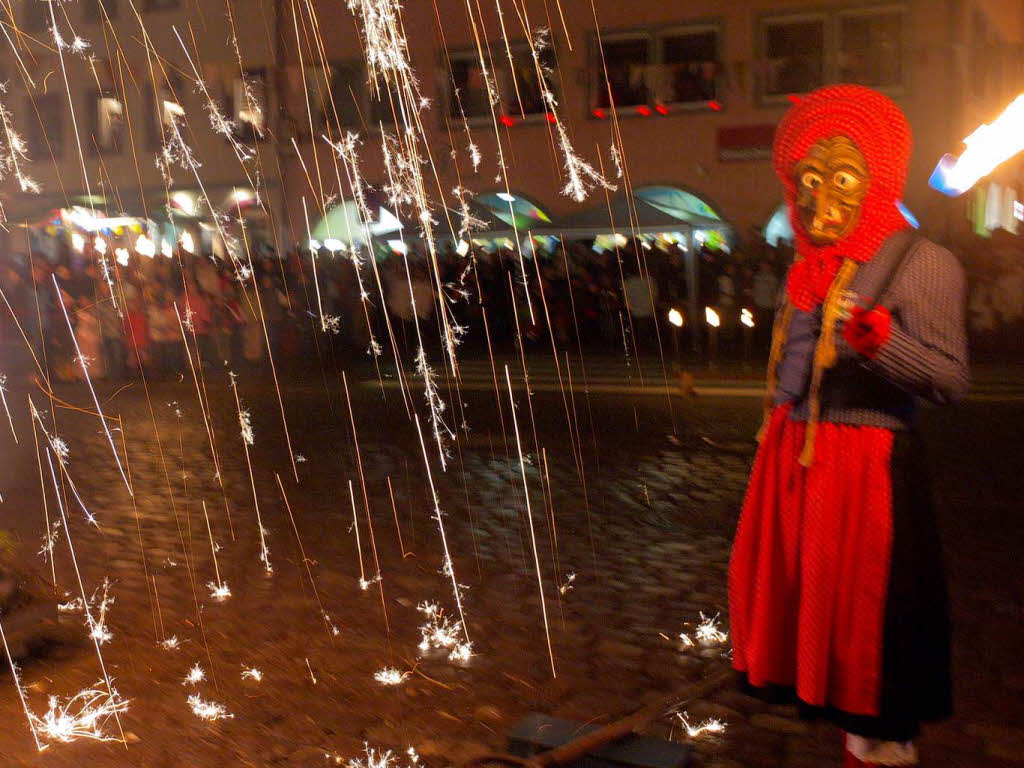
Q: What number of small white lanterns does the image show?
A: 3